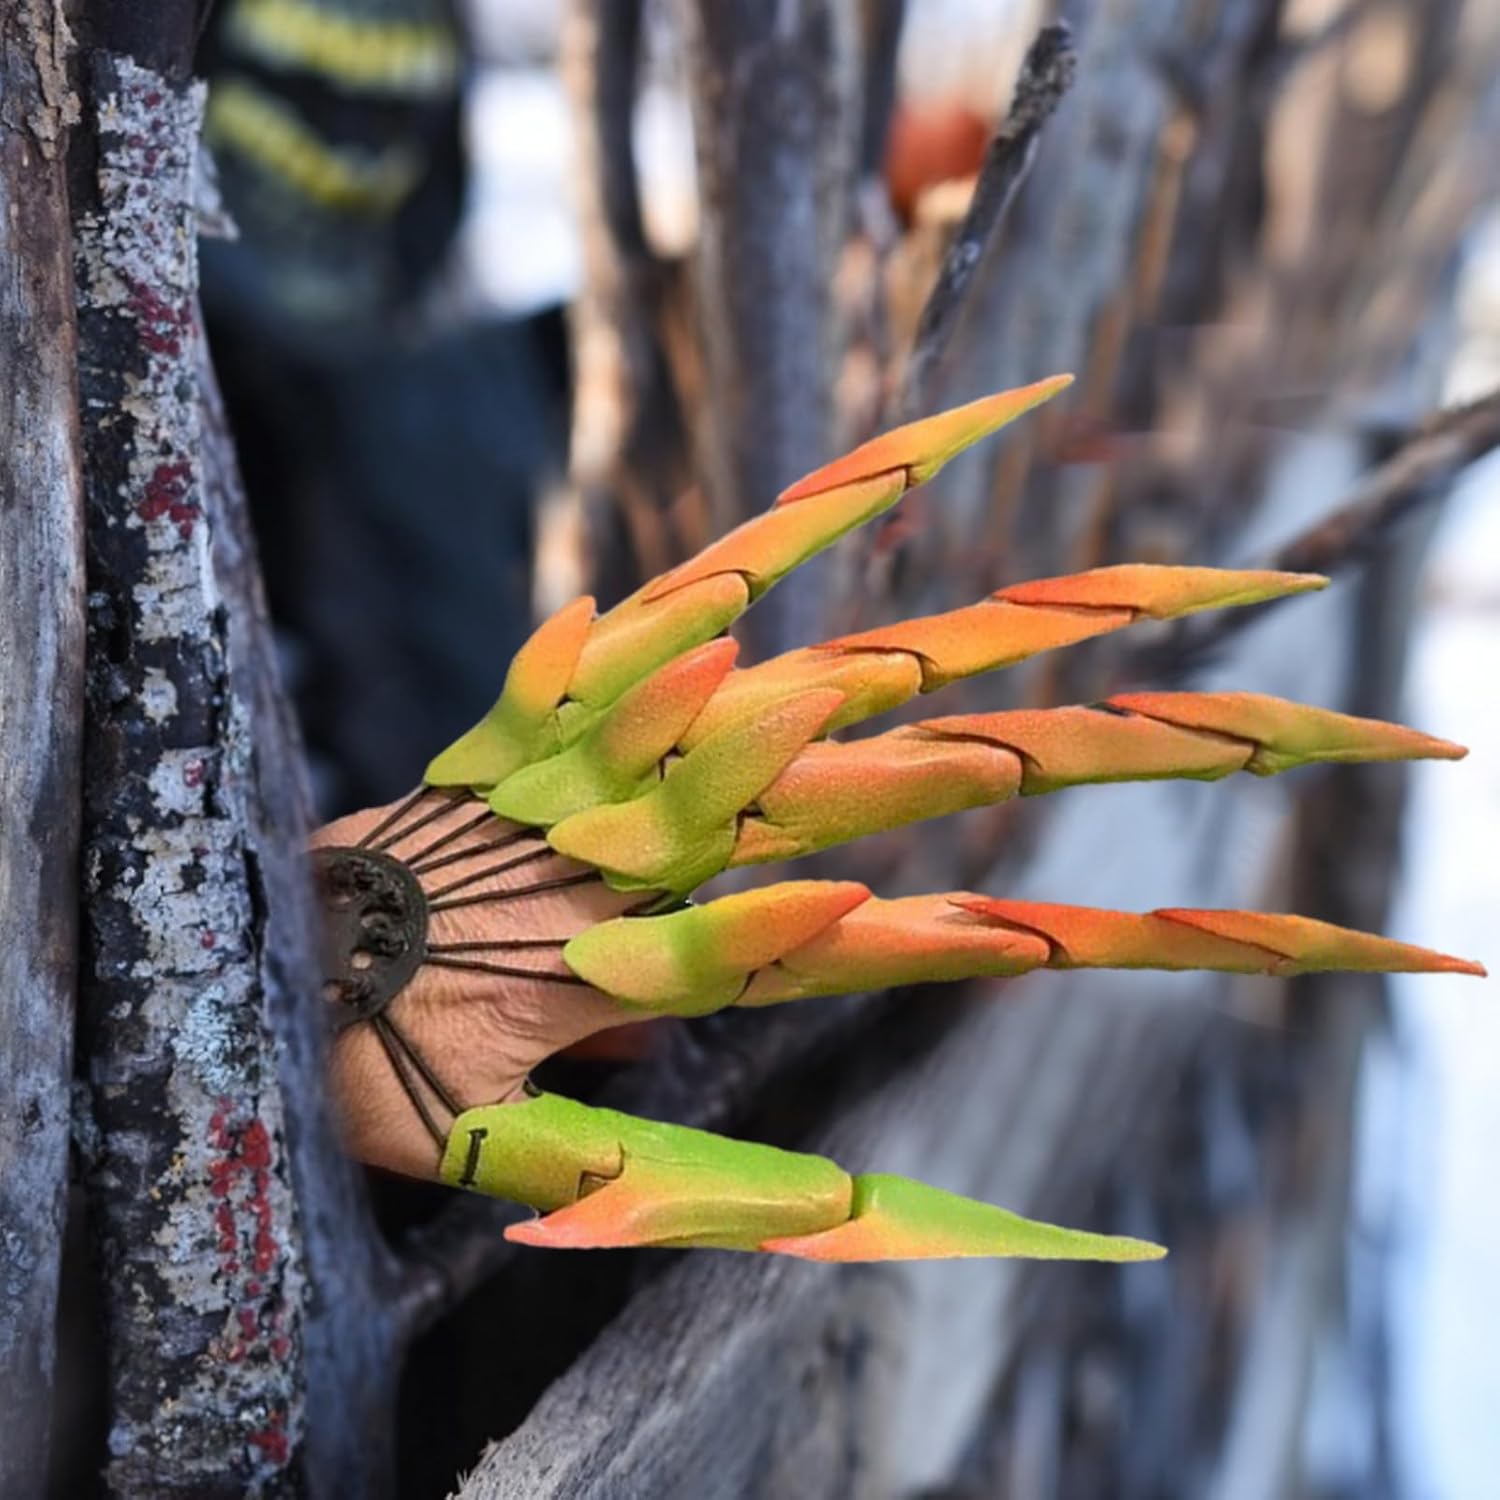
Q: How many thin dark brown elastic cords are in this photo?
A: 10